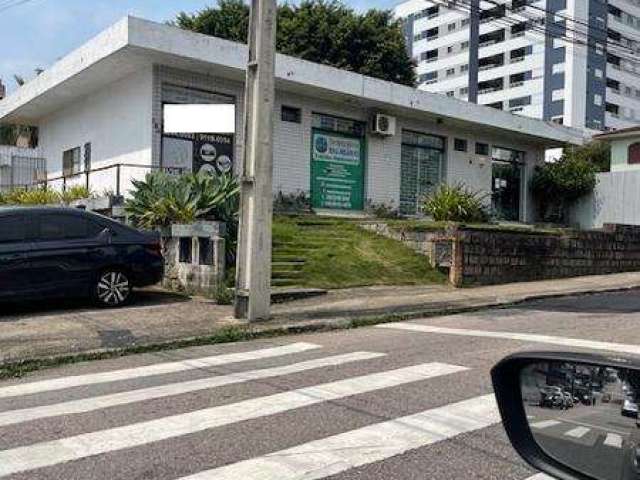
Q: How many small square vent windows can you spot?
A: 3